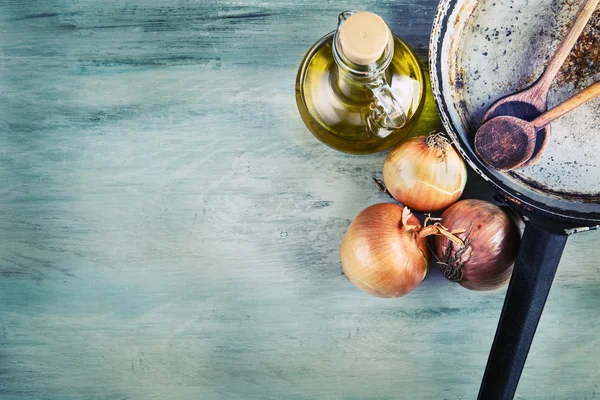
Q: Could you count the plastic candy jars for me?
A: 0